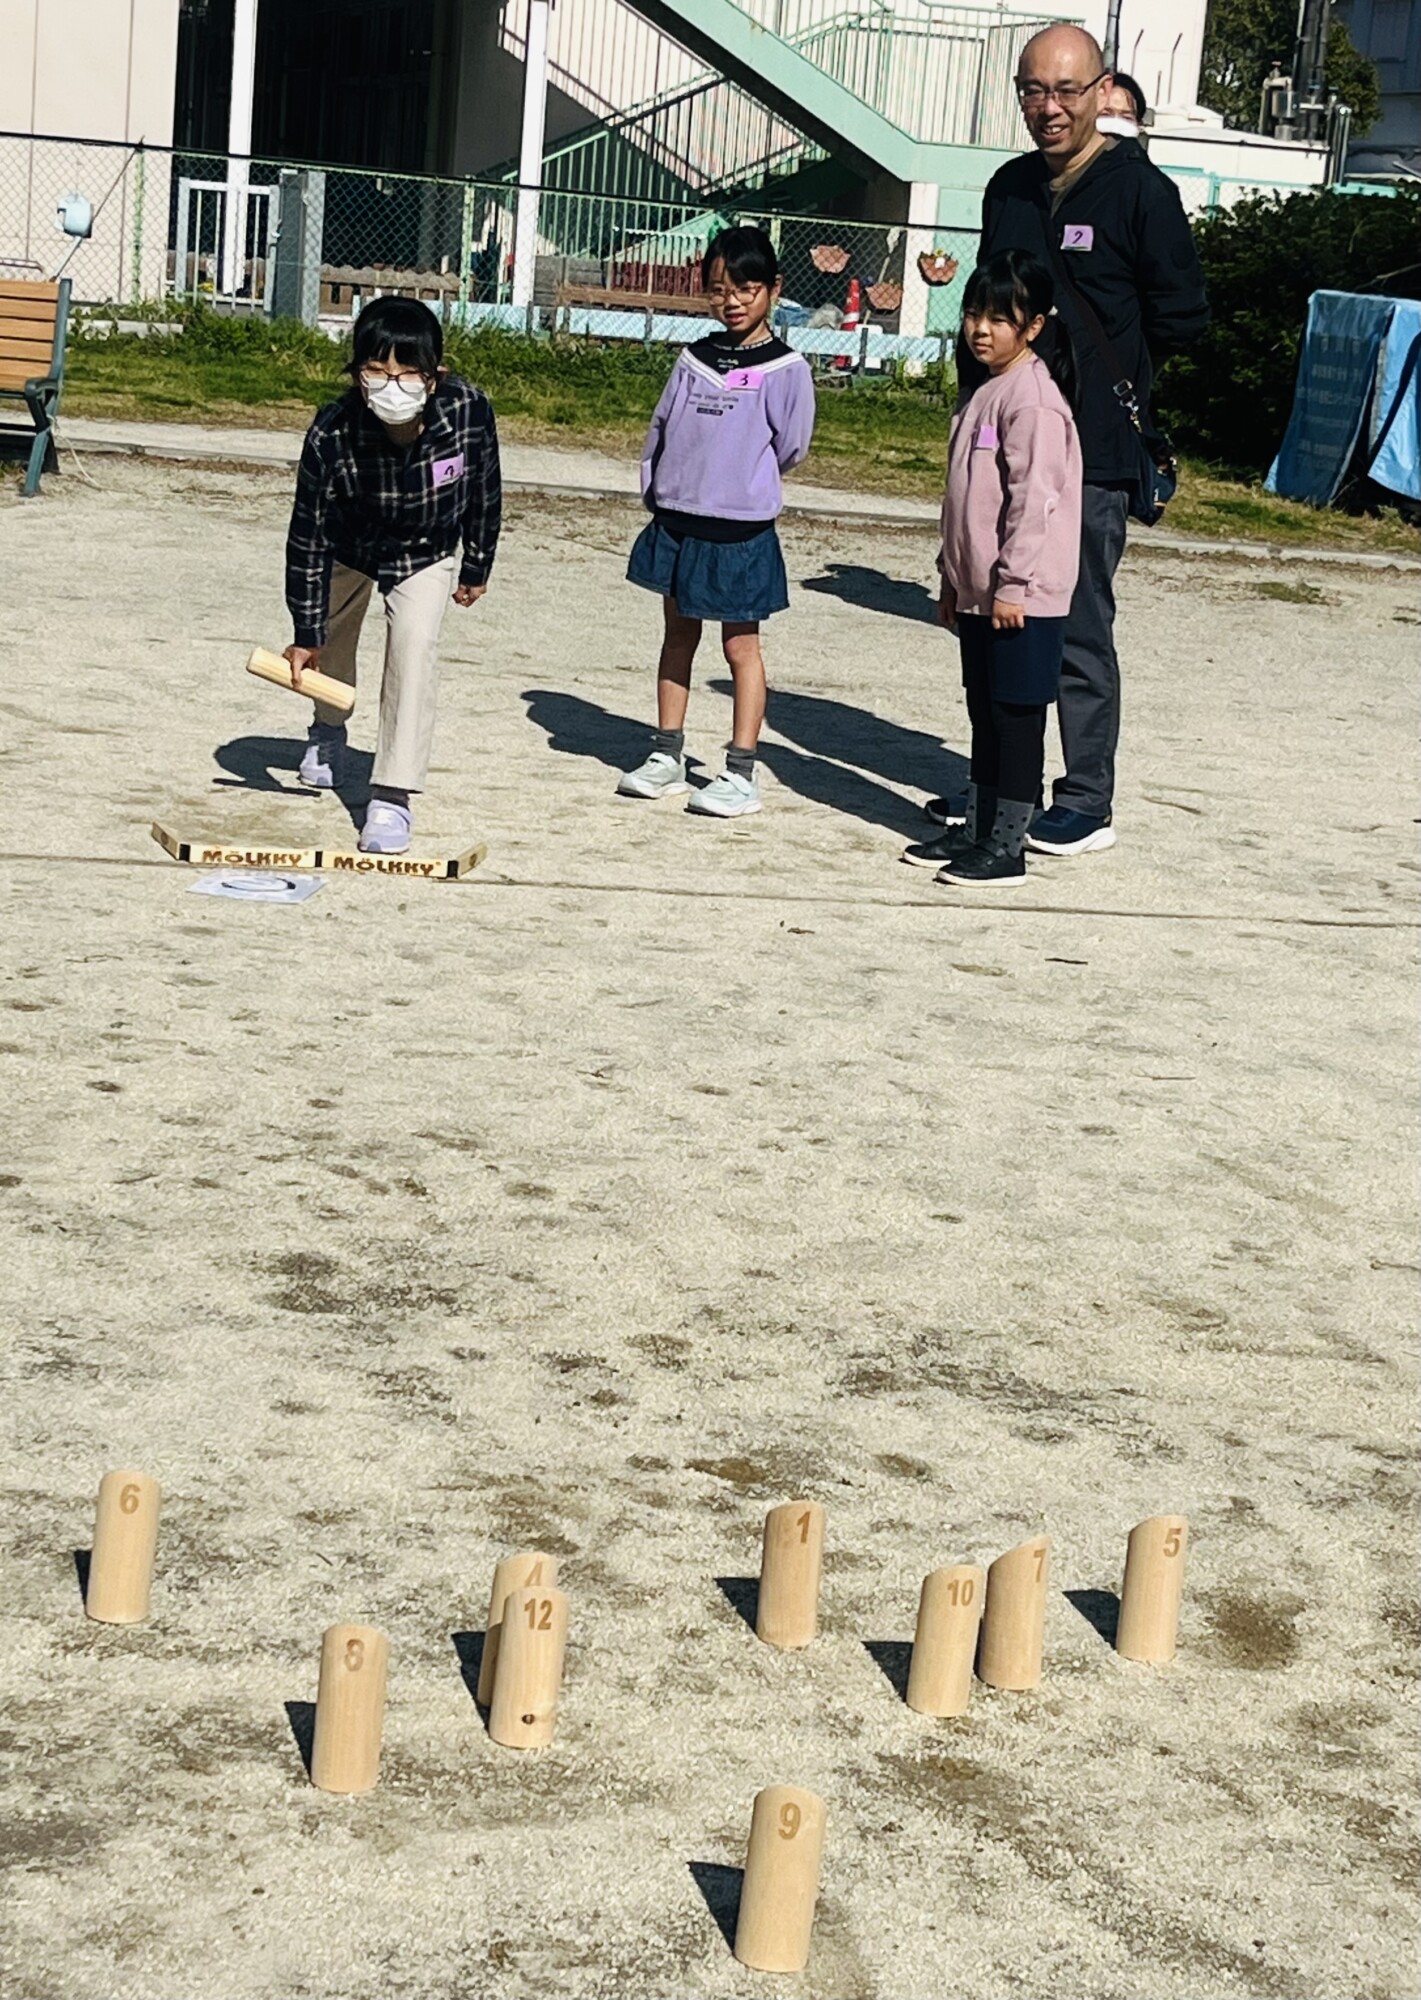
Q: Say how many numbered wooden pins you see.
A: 9